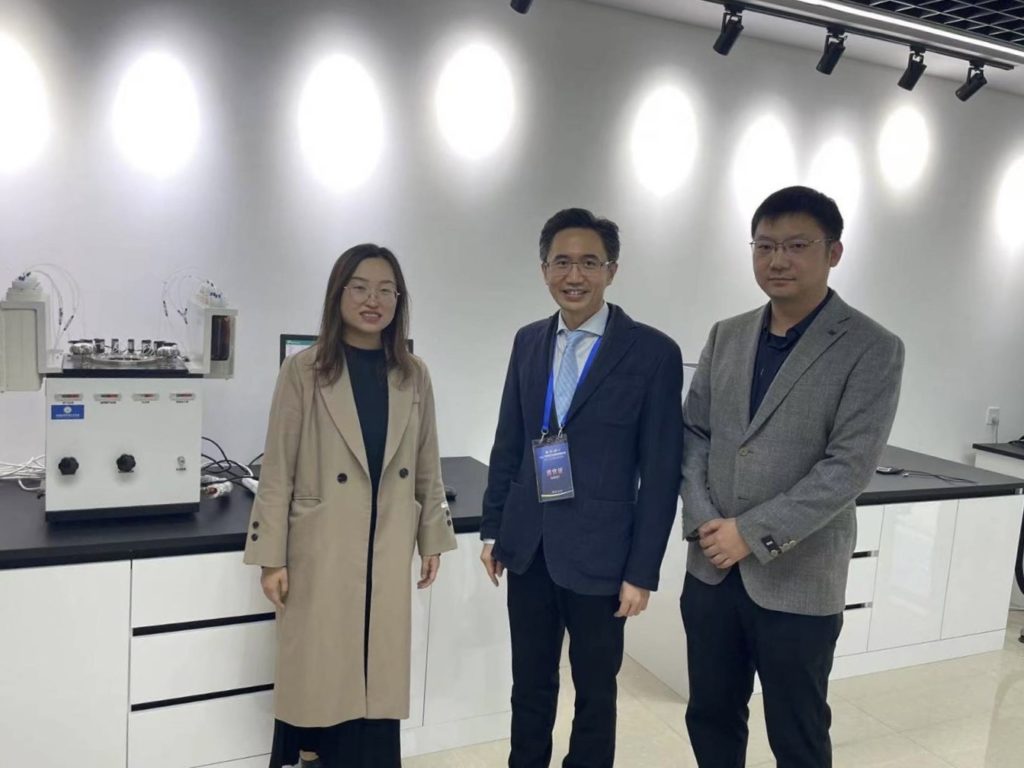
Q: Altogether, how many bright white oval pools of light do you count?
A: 9